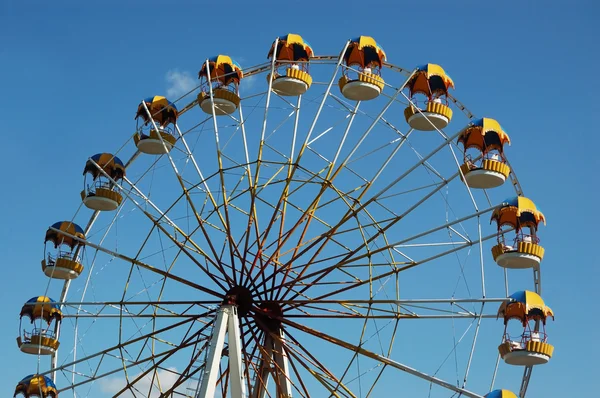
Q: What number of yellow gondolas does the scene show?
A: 13